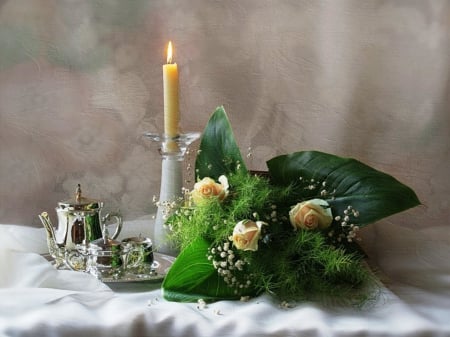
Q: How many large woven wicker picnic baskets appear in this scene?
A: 0